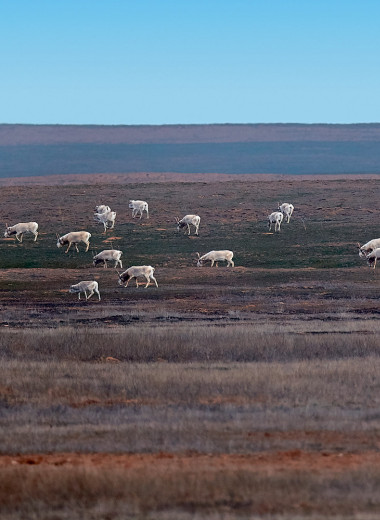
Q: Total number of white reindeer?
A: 14